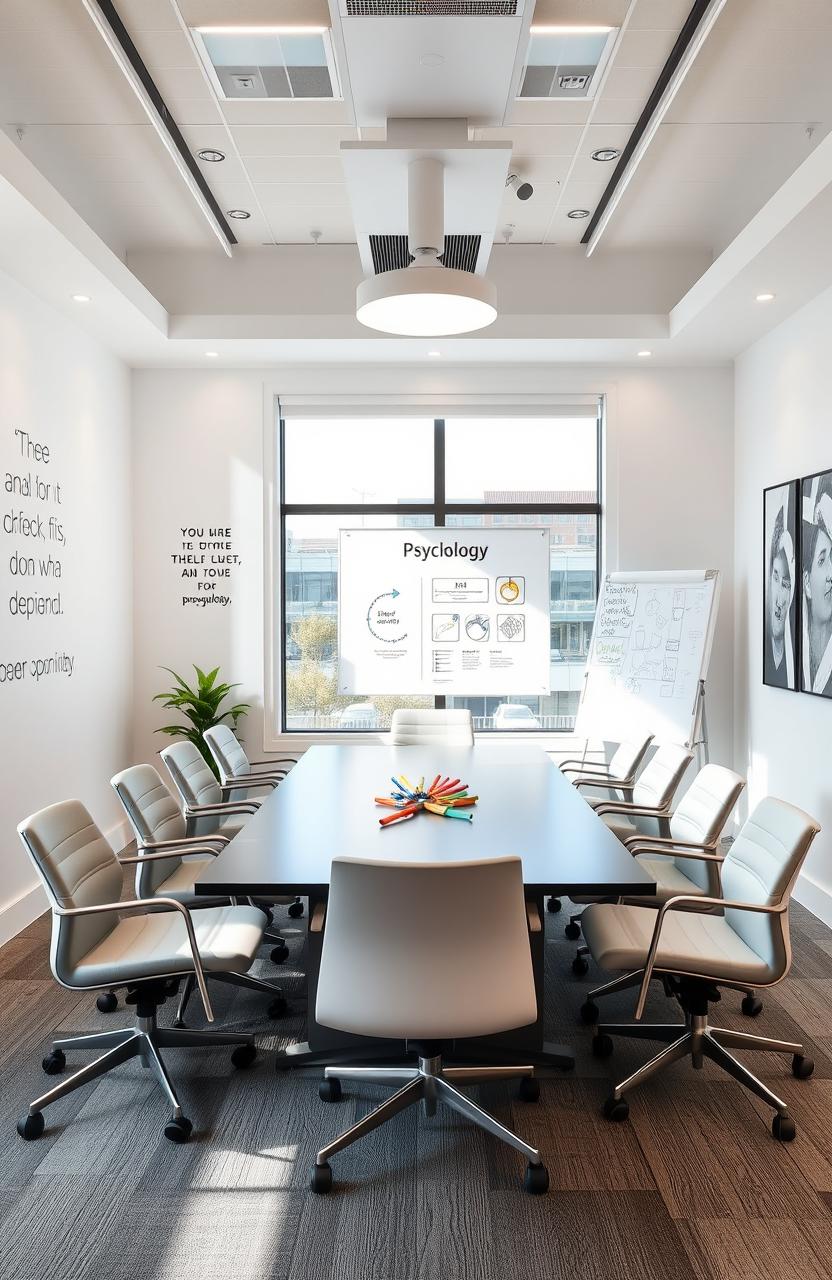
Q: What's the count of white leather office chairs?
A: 10